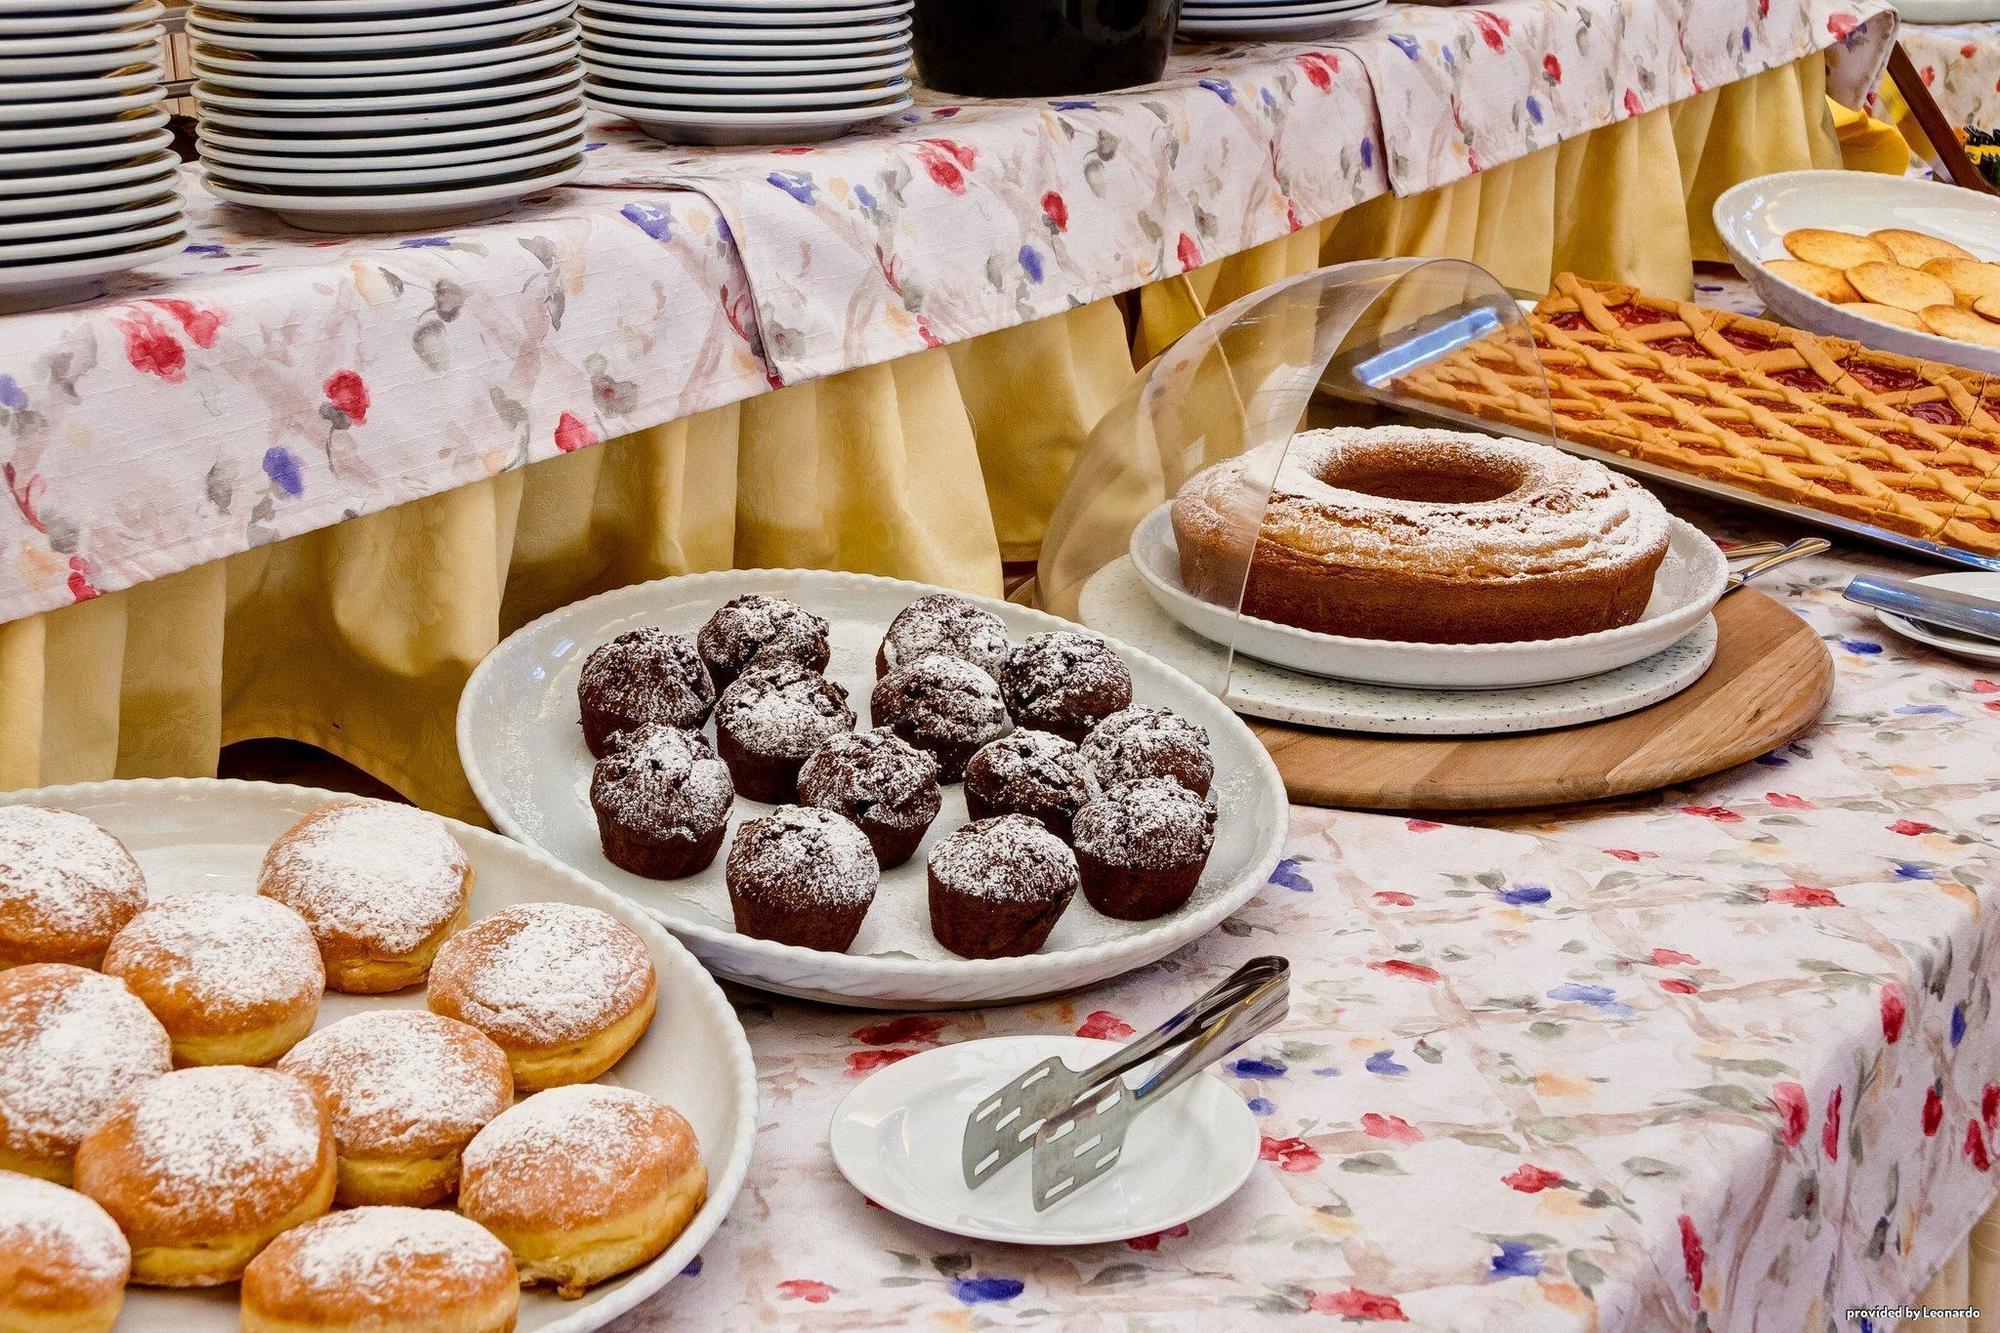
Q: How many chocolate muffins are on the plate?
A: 13